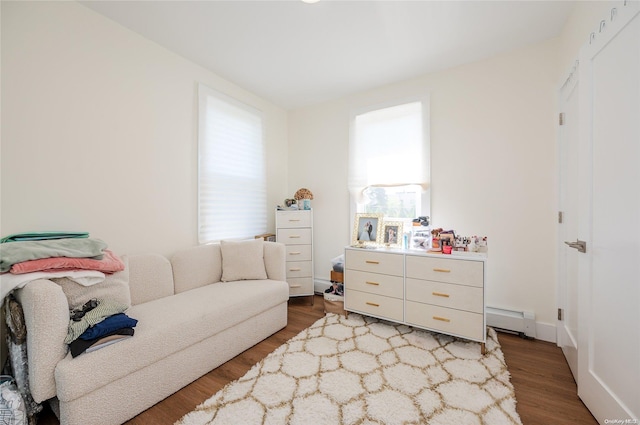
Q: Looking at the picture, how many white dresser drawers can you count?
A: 11